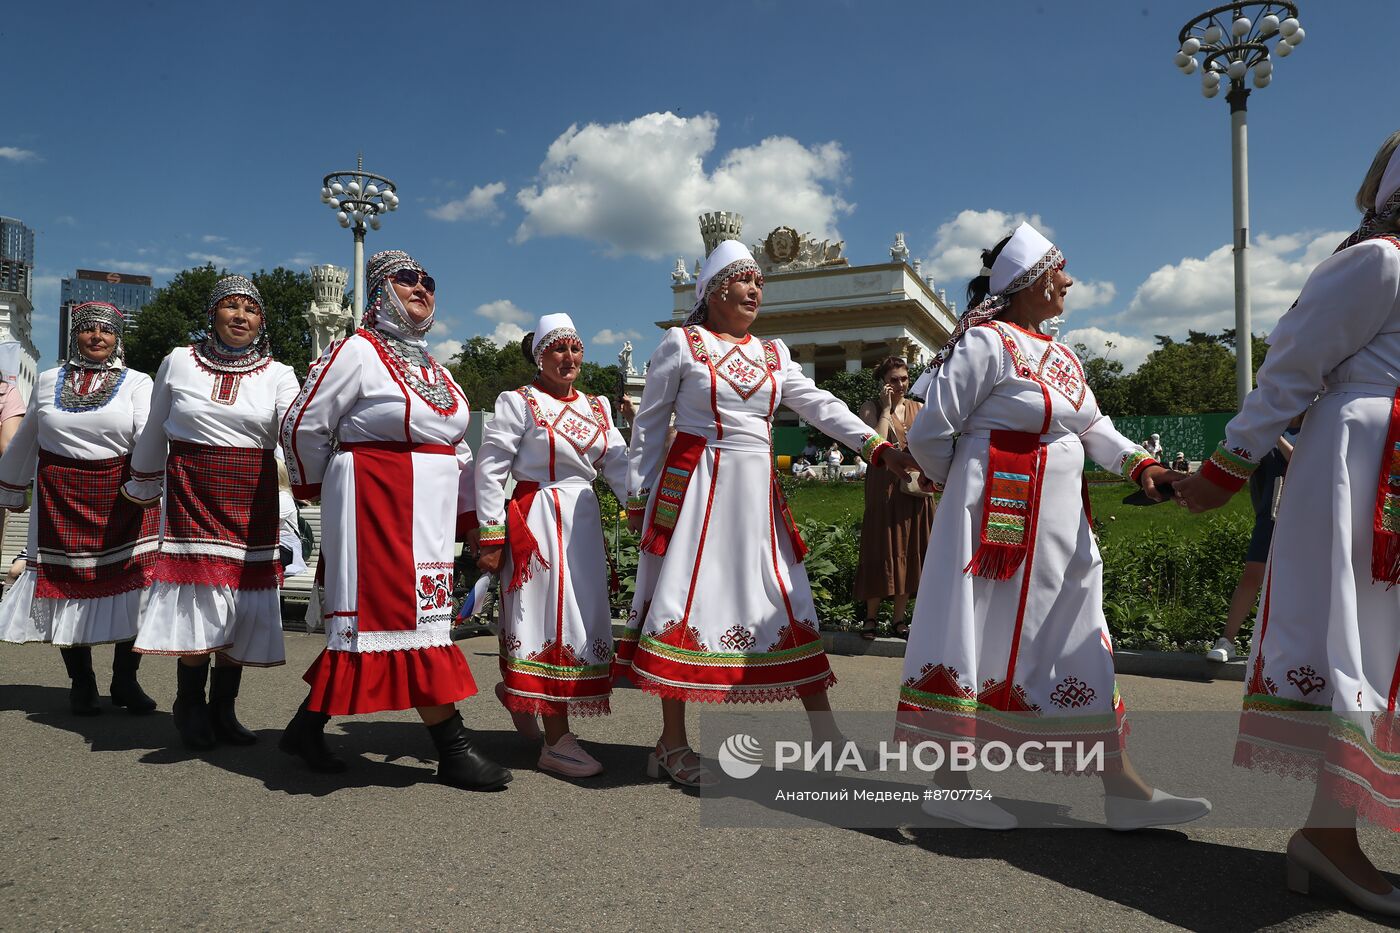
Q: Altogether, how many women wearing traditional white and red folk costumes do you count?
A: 7